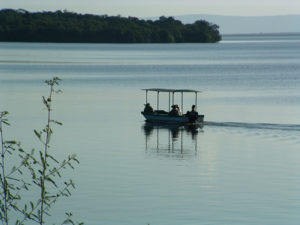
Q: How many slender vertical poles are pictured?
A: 6